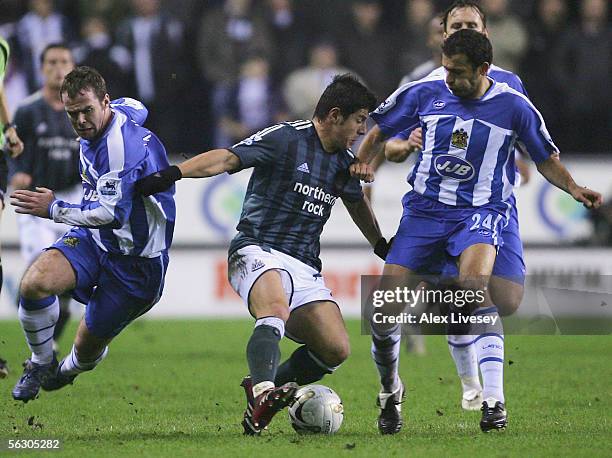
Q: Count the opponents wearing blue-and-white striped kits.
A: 3